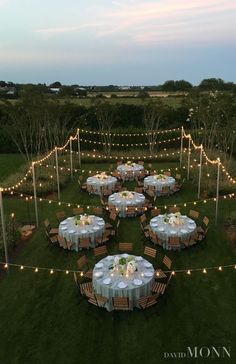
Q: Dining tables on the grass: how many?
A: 7